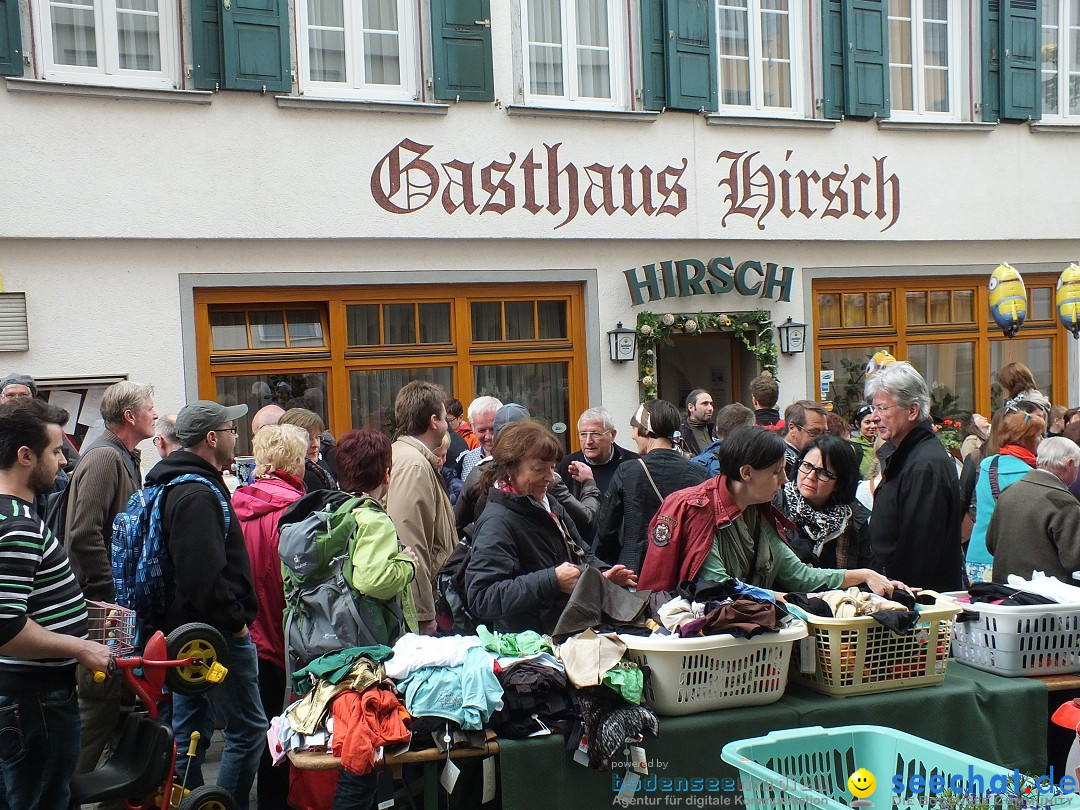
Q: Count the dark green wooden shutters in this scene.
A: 10